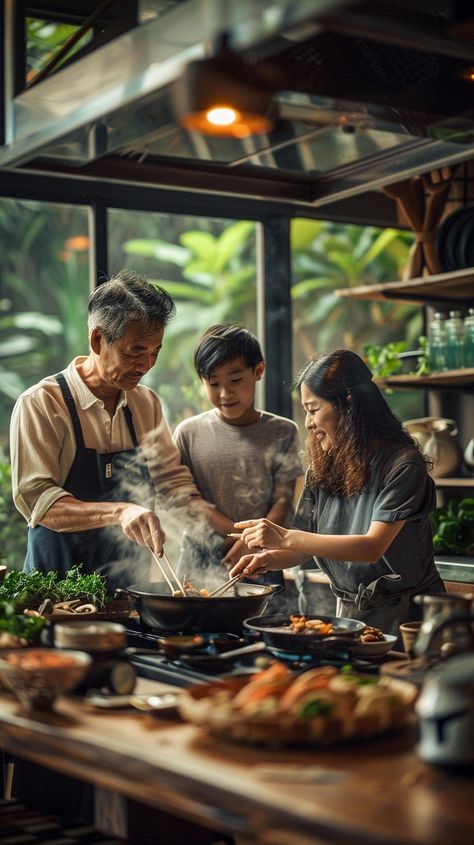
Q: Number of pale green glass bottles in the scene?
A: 3